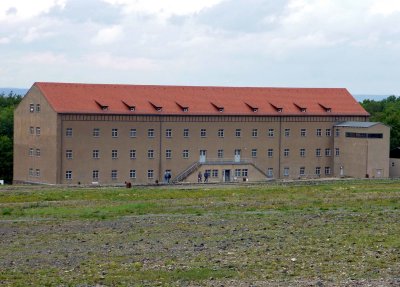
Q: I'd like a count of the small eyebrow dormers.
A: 9